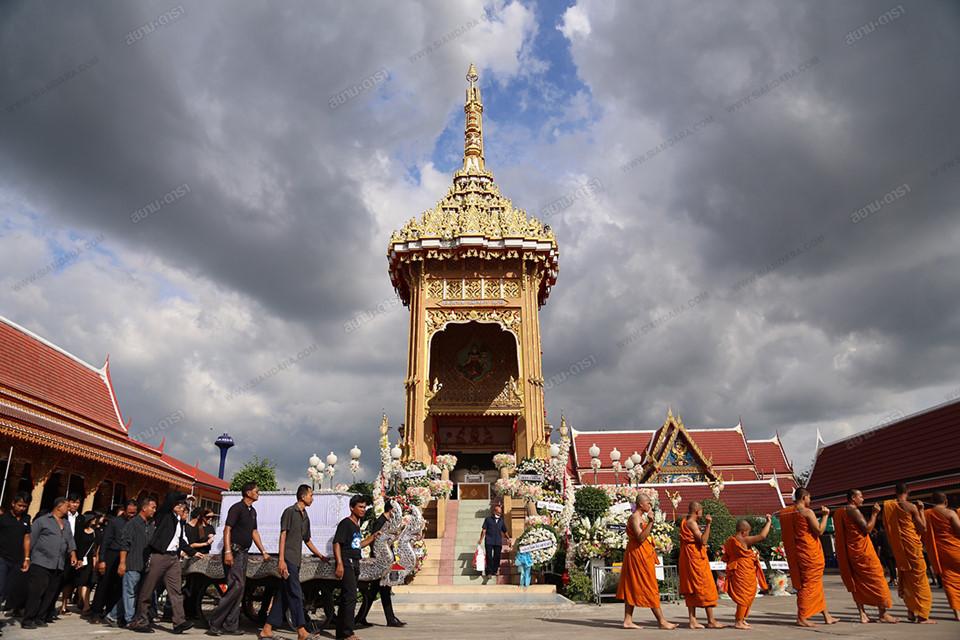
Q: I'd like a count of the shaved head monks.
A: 7